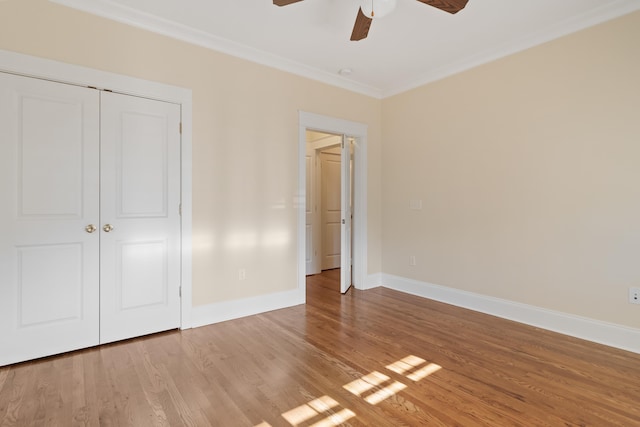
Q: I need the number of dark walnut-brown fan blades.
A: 3